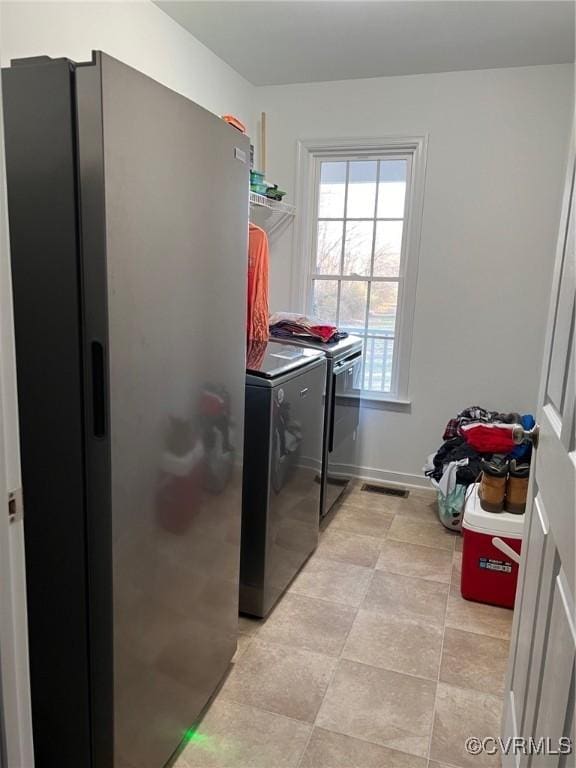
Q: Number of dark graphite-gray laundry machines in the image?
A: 2